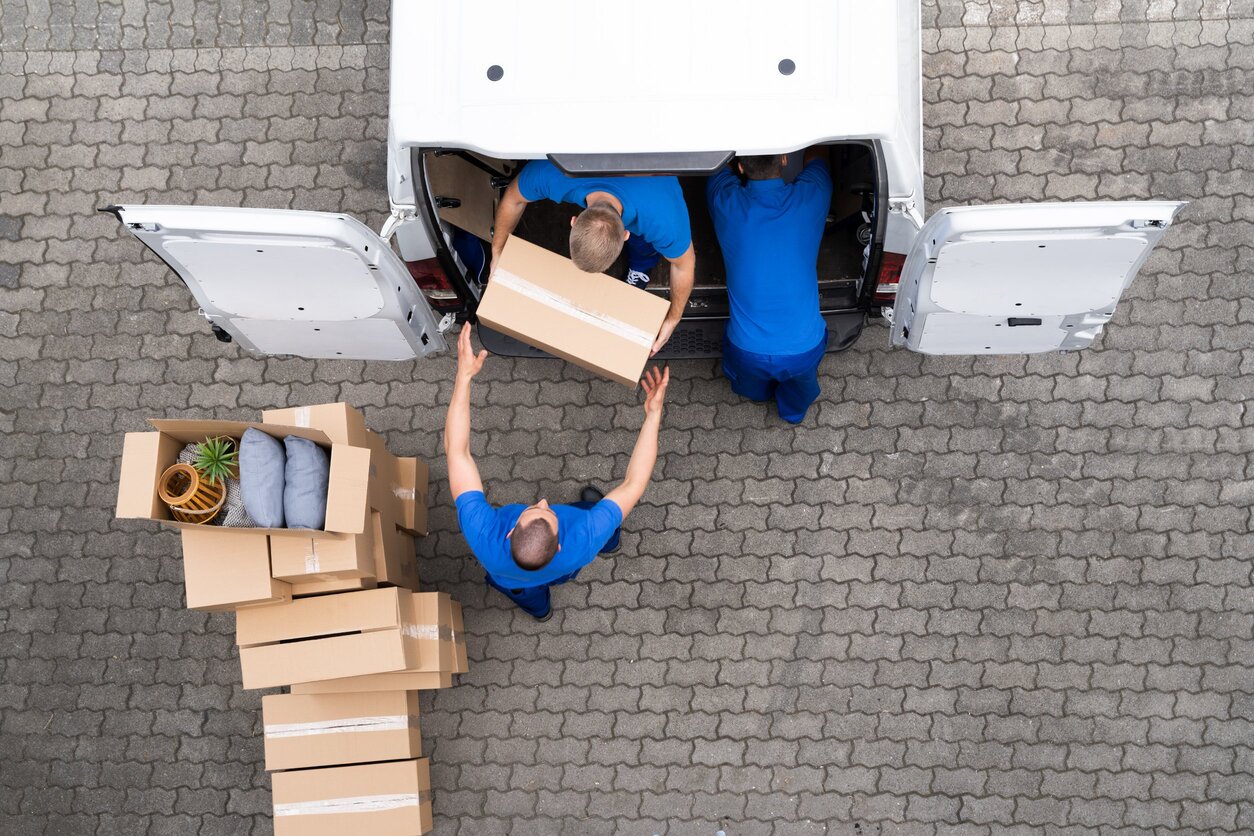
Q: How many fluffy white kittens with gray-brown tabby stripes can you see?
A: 0